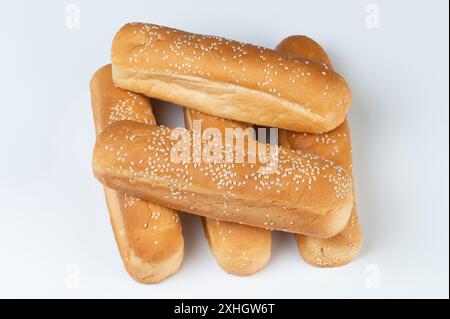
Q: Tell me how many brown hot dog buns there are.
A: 5